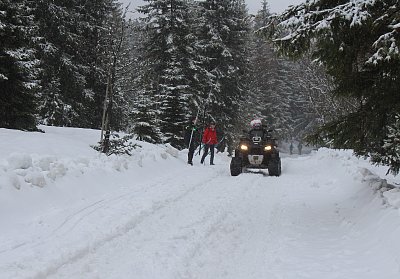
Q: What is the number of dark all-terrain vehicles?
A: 1